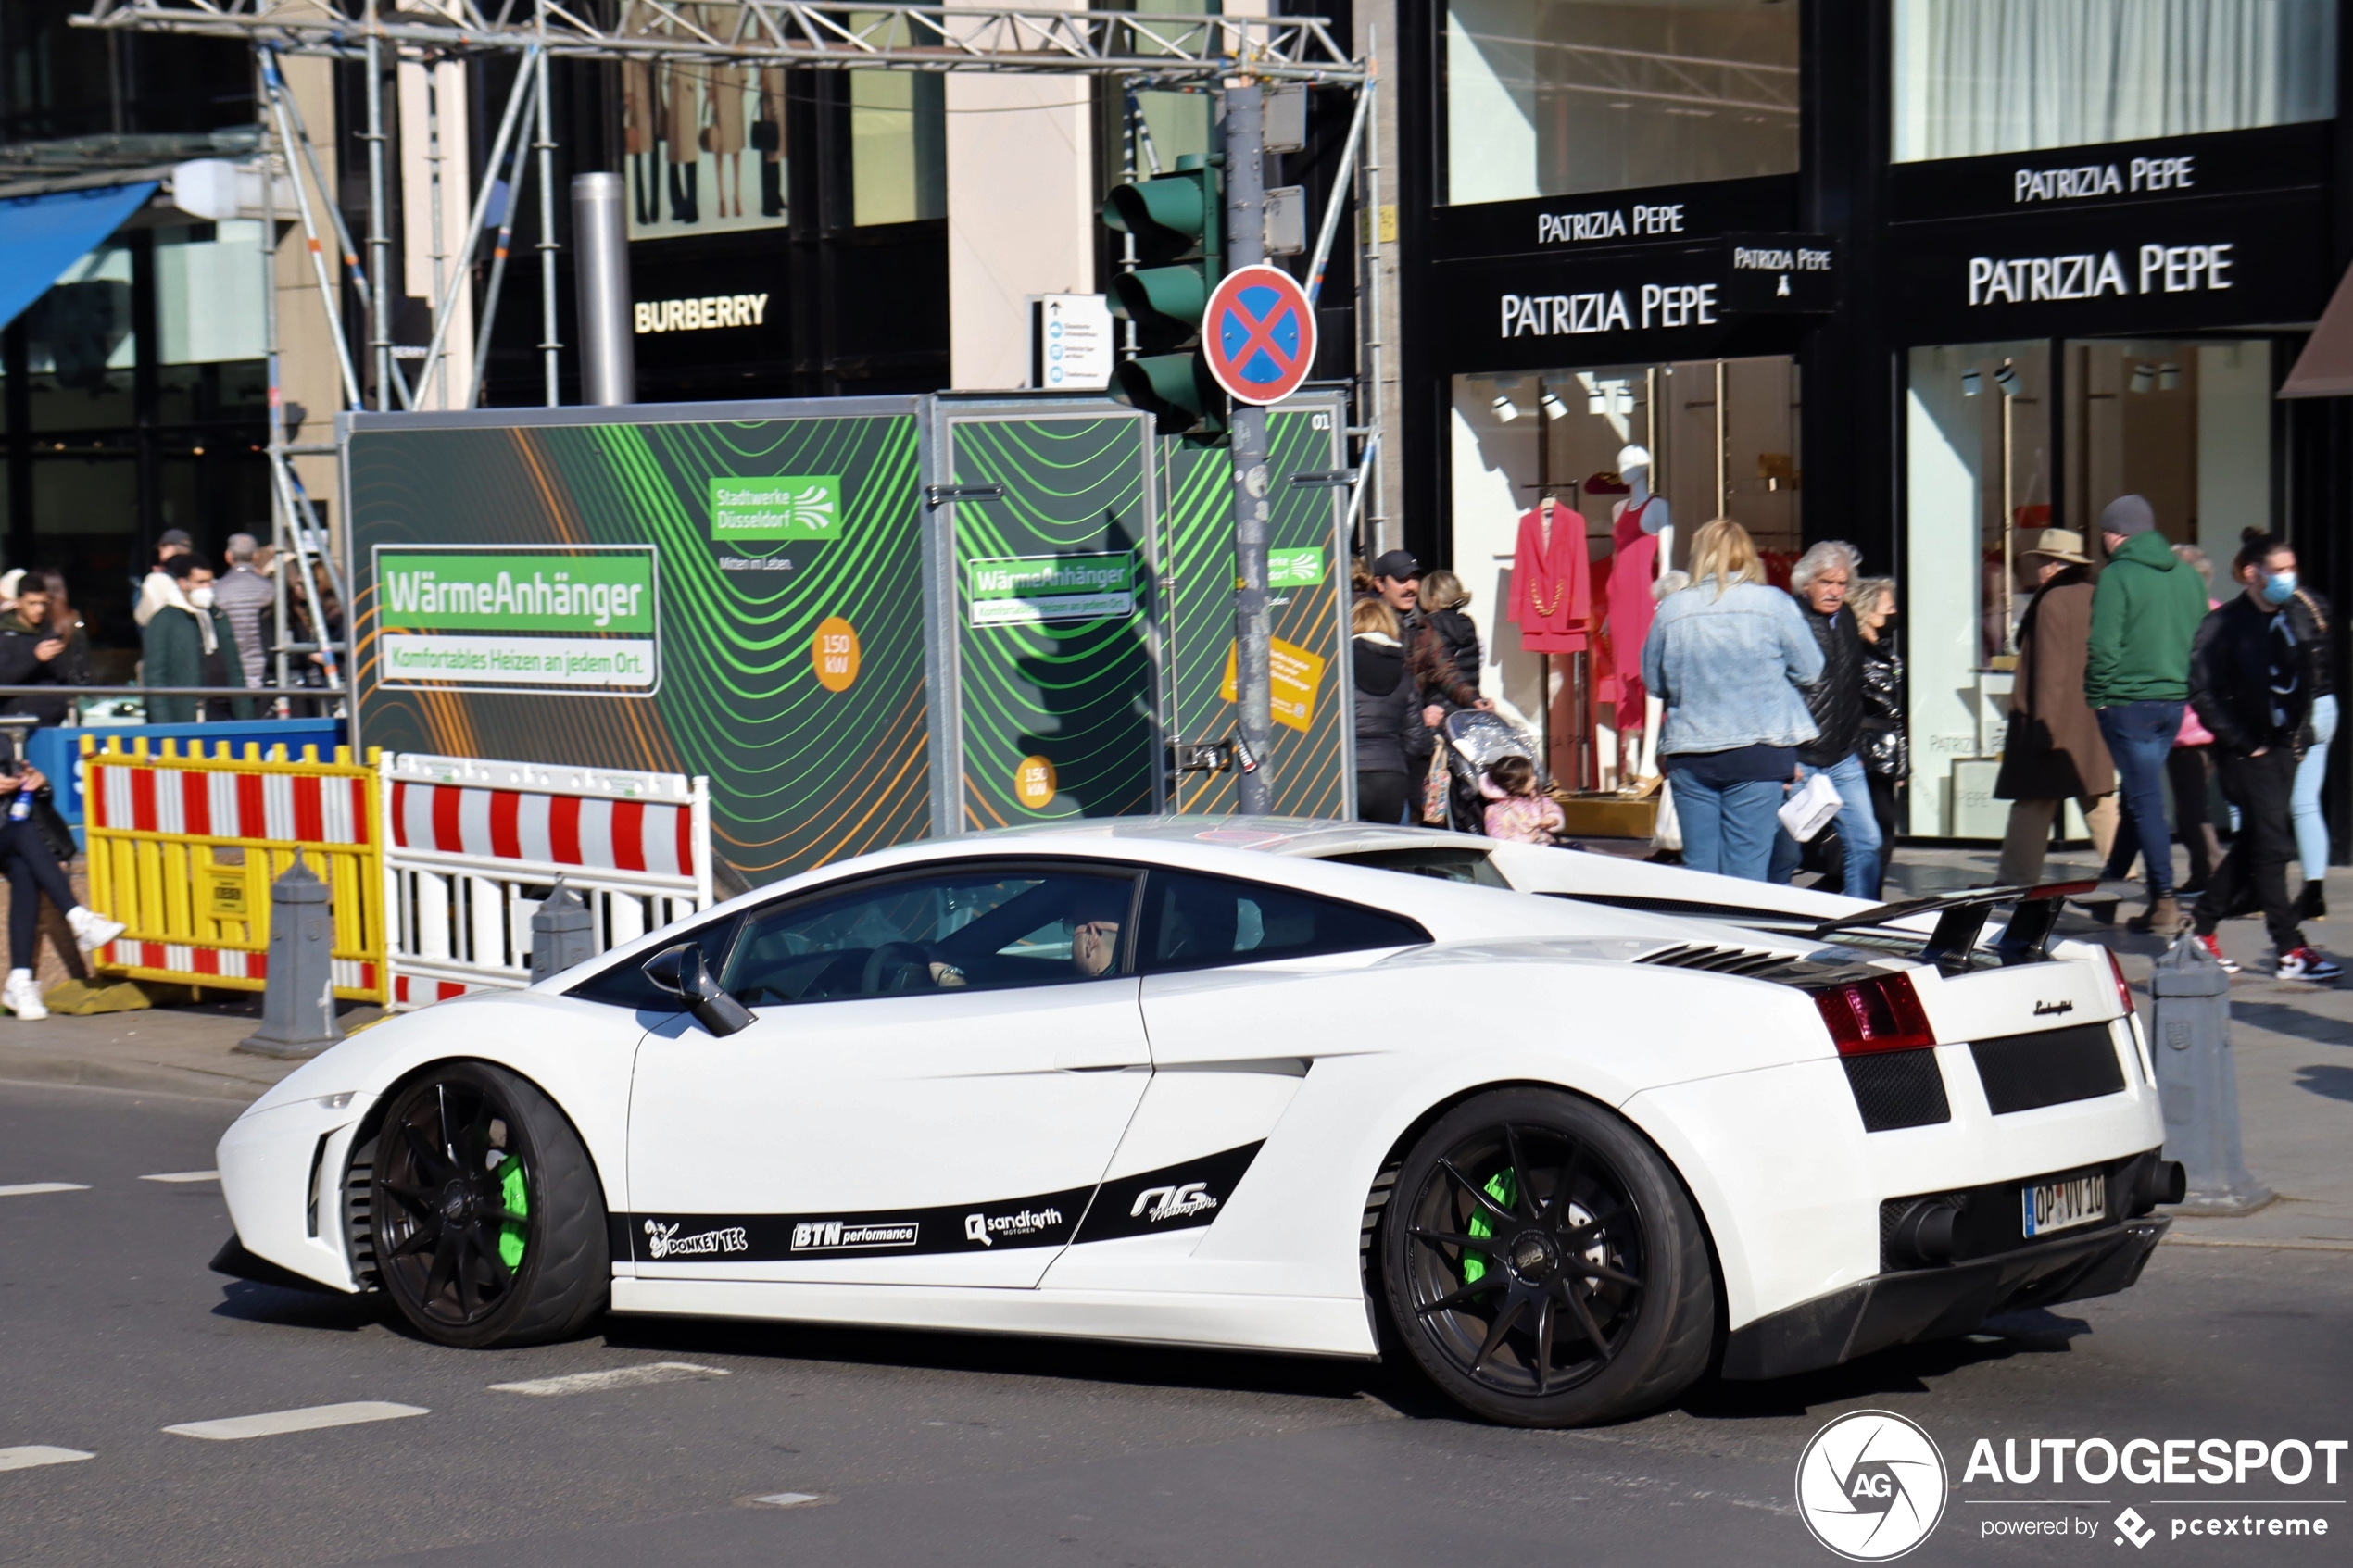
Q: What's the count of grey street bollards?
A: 3